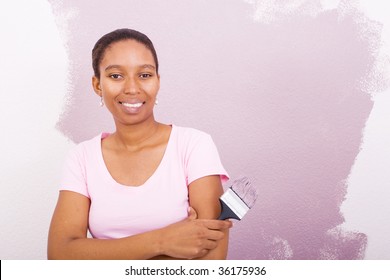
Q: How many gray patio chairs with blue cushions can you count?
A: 0